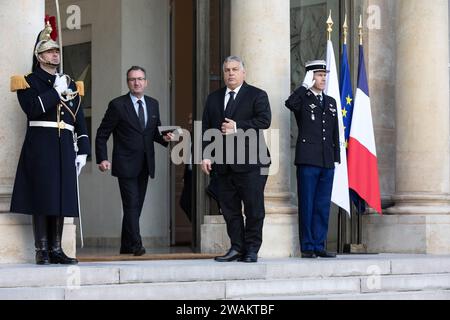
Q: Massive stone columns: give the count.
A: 3